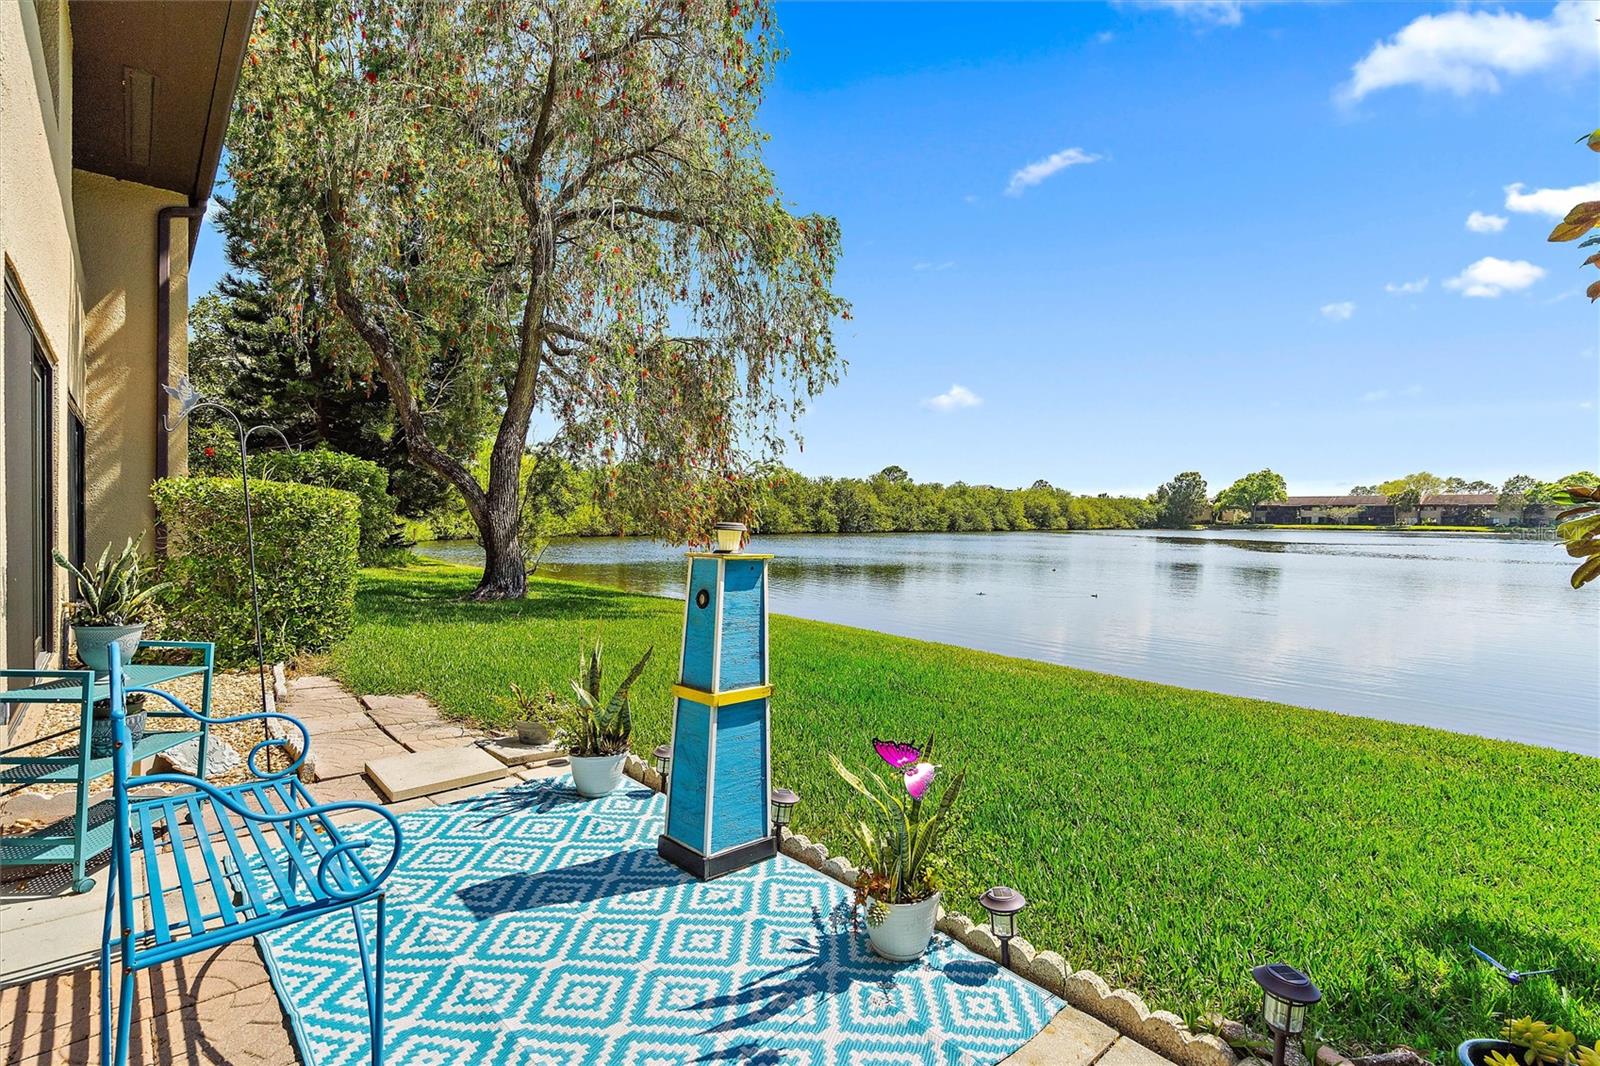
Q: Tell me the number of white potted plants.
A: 2